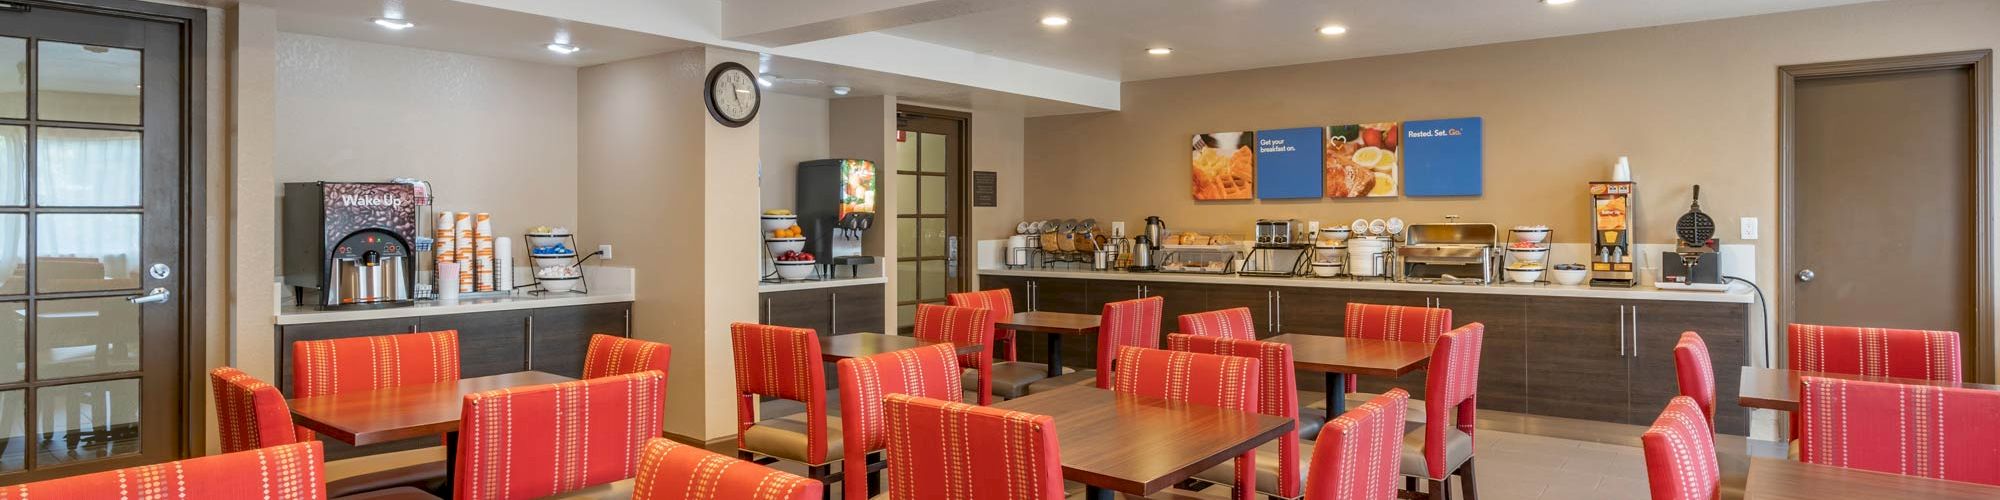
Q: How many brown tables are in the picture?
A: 7